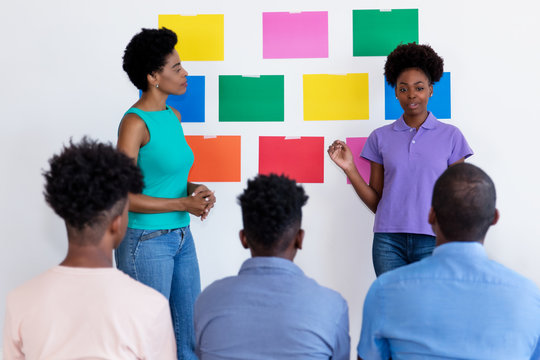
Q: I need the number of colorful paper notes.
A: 10